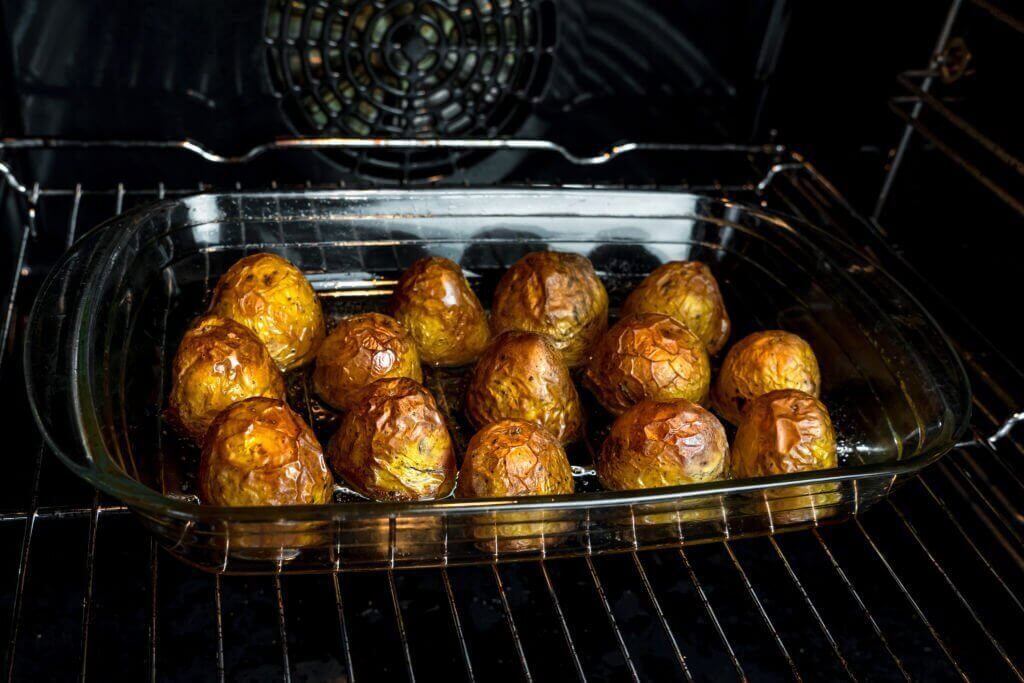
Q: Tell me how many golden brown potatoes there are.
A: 14